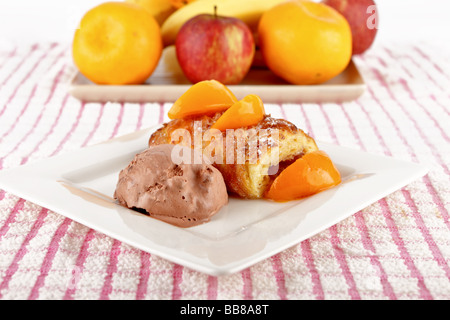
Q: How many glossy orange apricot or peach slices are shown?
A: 3